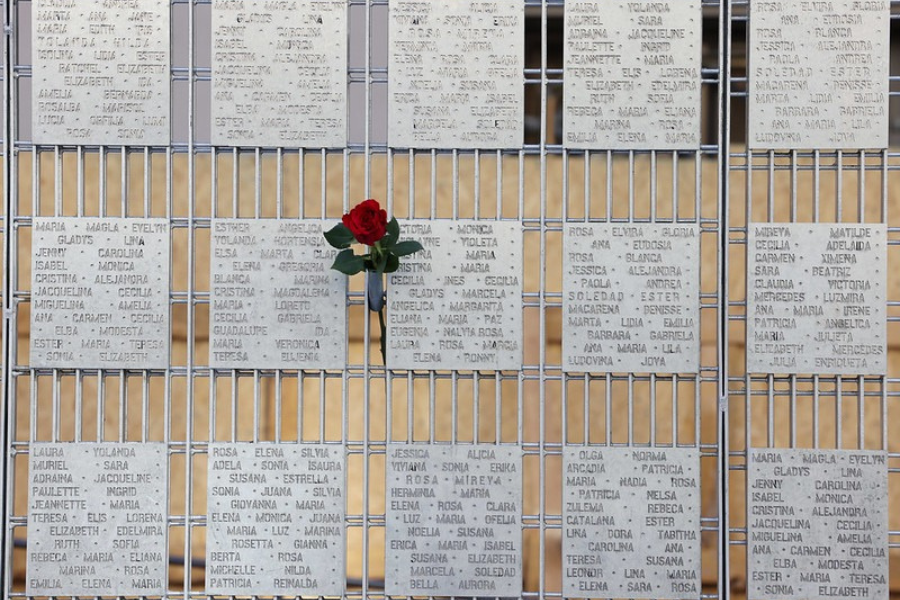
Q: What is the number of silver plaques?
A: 15